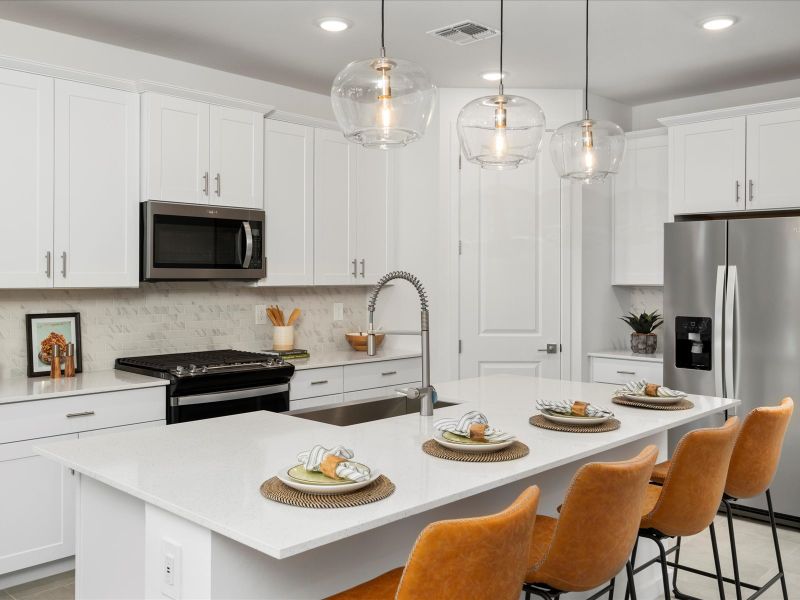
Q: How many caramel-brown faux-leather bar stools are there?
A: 4